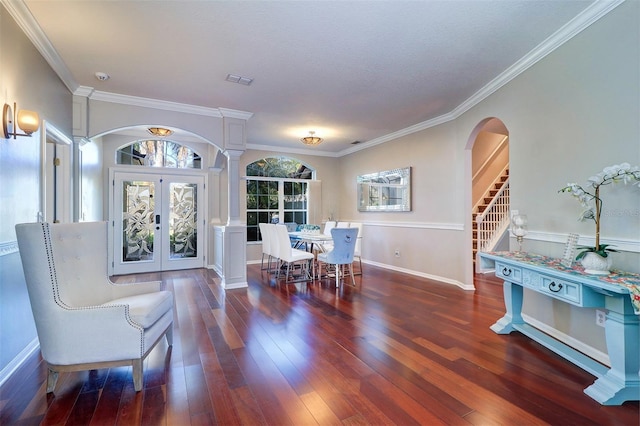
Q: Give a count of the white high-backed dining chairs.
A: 6